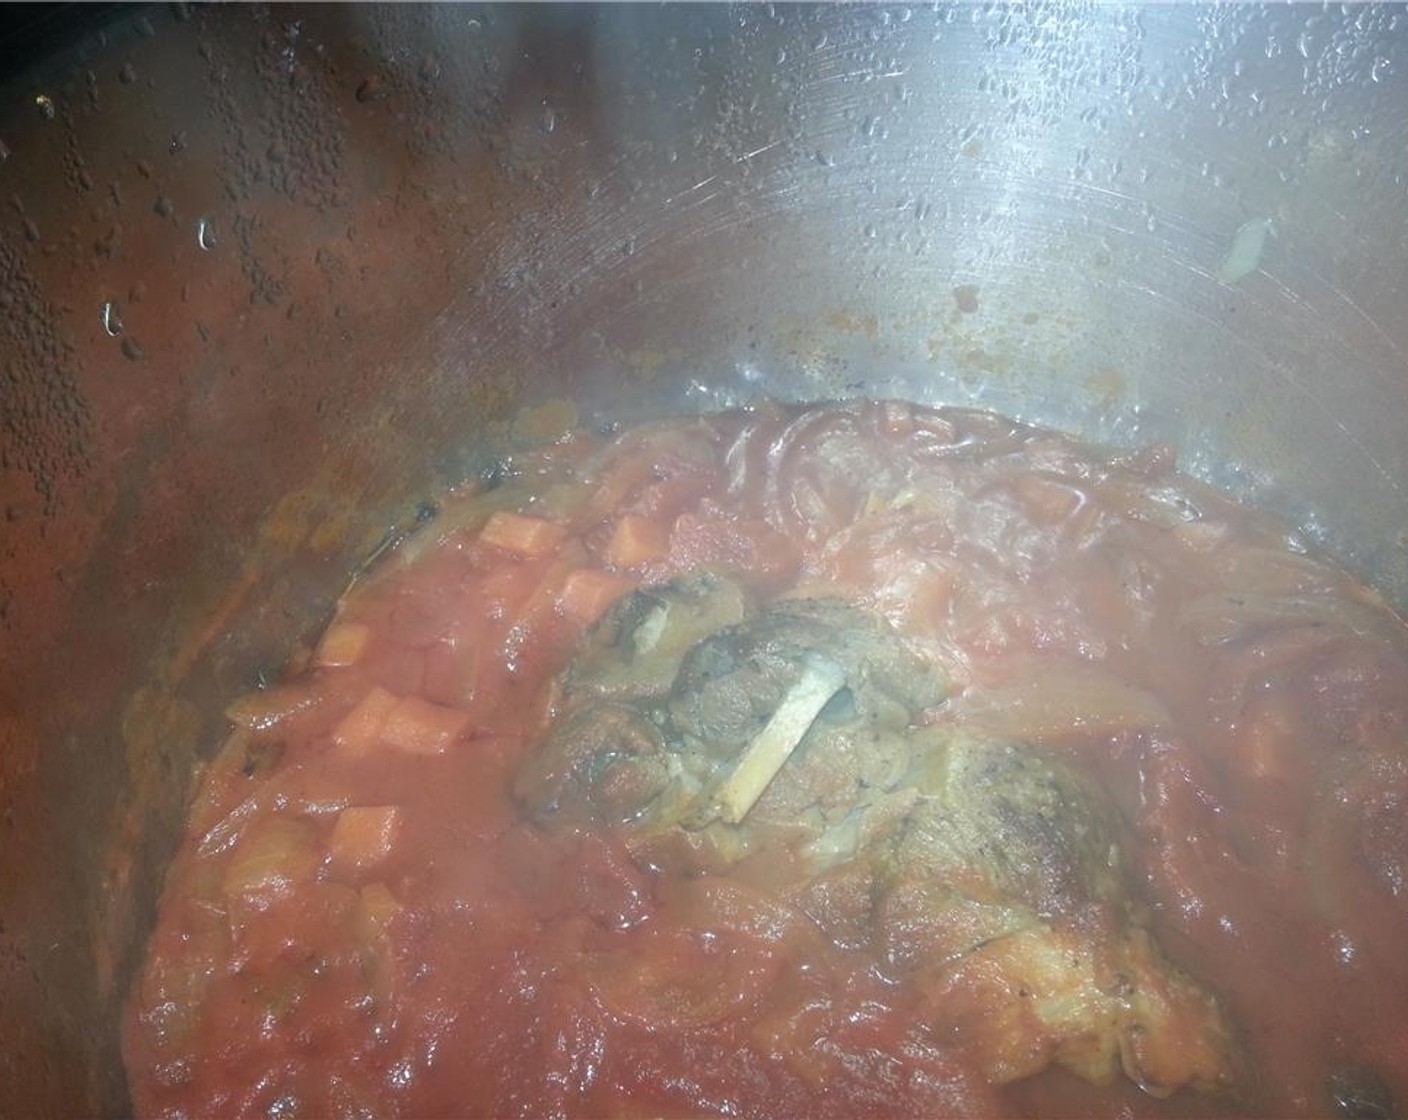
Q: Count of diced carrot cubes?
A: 7